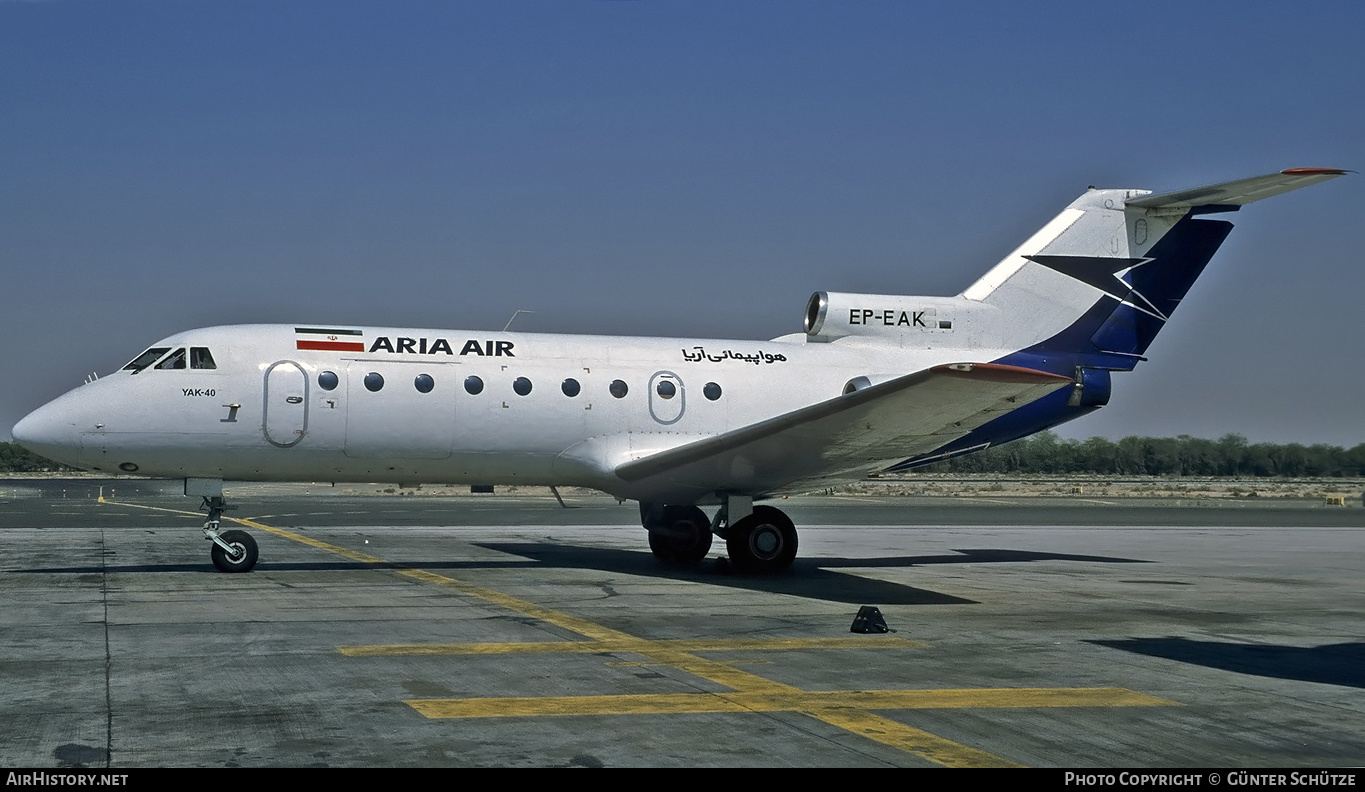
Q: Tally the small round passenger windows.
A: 9